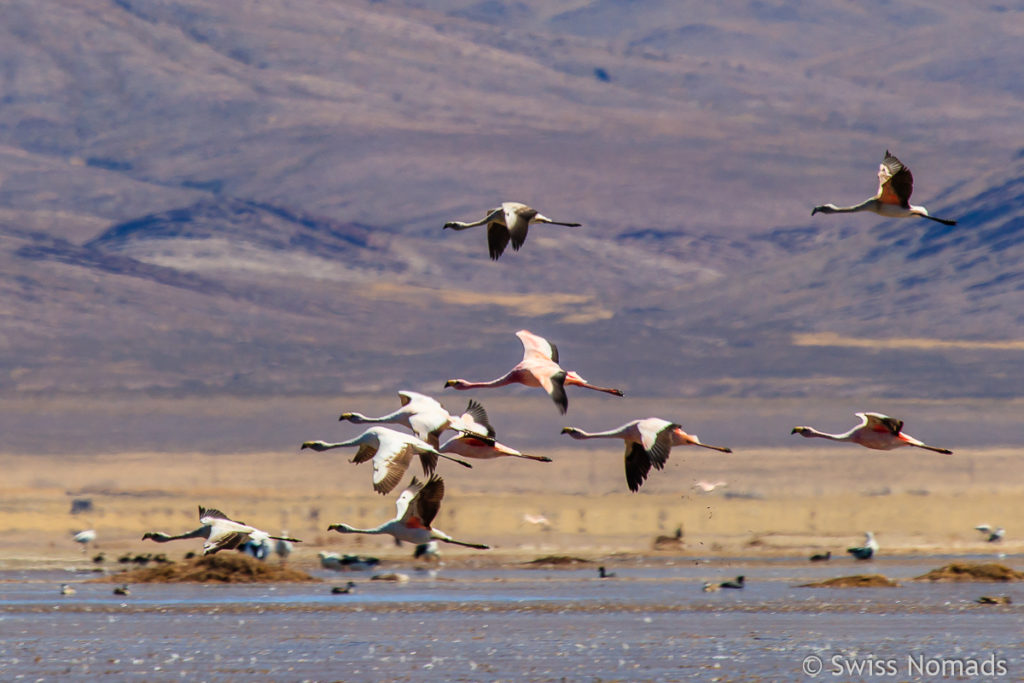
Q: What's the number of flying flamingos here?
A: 10